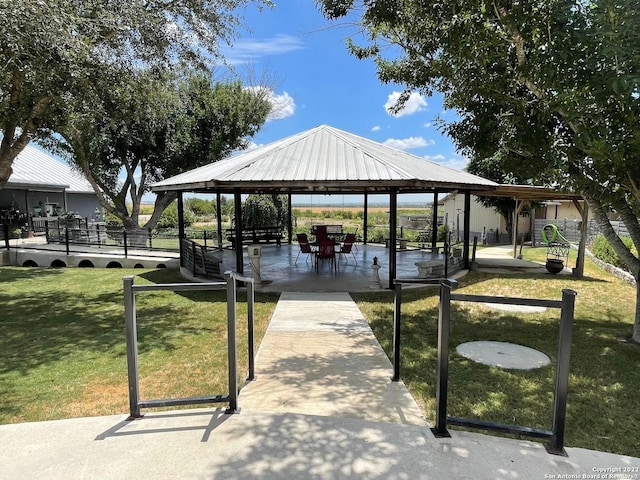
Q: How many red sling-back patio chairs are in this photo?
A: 4